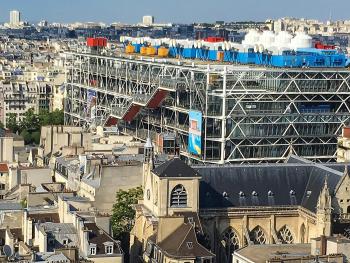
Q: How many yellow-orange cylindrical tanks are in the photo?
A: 4